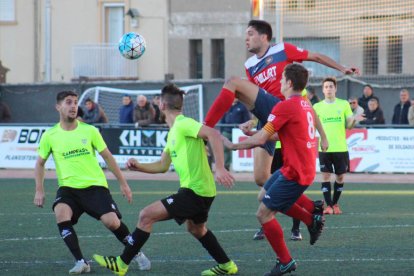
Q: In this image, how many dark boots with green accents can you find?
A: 2